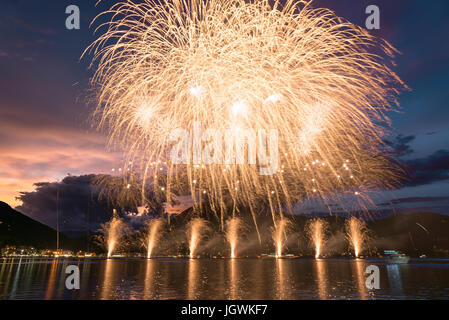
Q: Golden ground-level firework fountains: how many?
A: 7